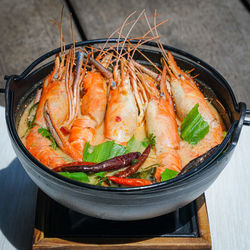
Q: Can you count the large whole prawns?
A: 5